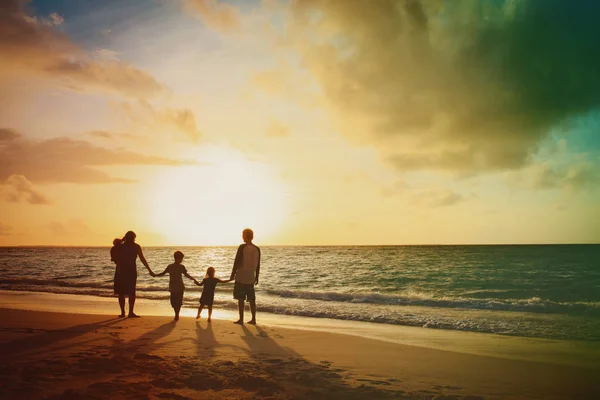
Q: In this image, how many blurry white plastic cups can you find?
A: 0